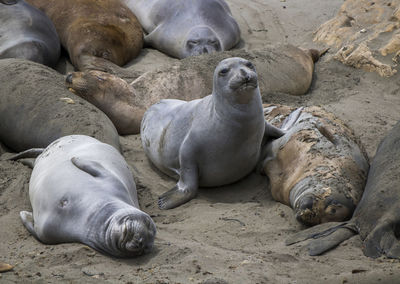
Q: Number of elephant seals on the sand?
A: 9